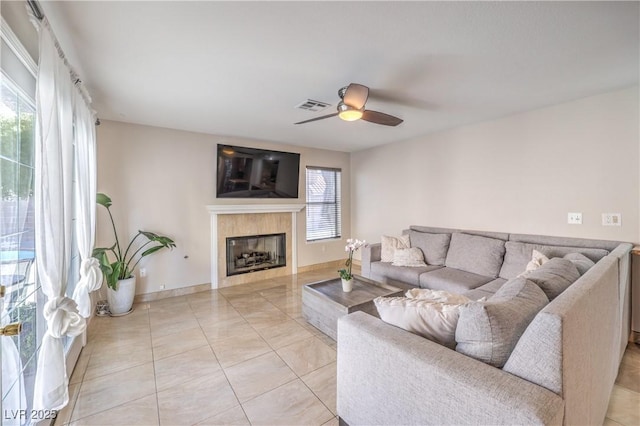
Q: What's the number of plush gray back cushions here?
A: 6